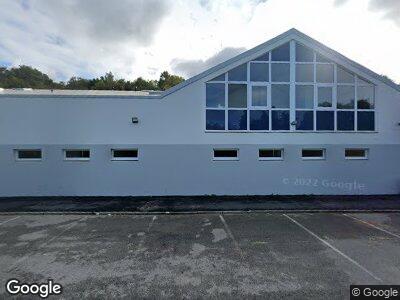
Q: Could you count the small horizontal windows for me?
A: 7